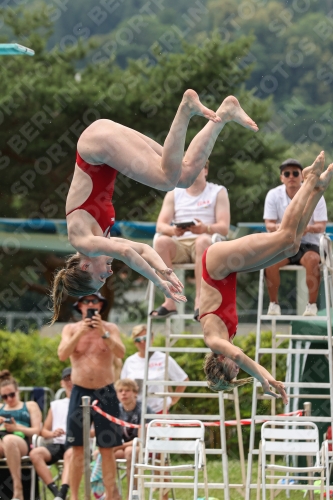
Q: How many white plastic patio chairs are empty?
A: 2